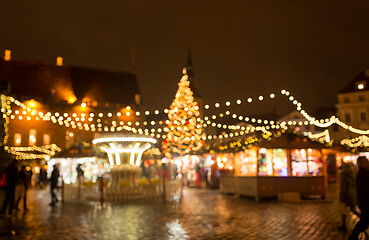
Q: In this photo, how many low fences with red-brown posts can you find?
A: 1